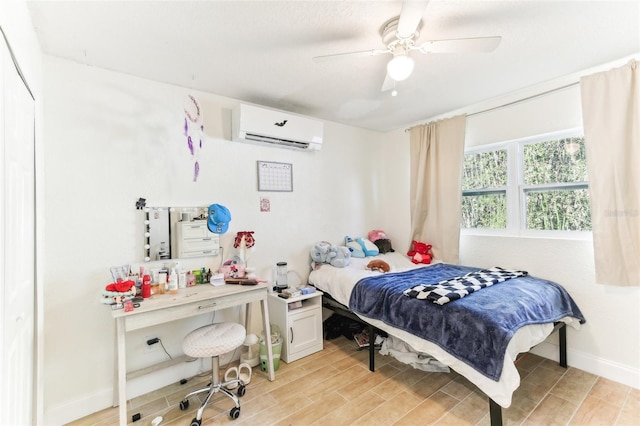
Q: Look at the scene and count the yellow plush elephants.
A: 0